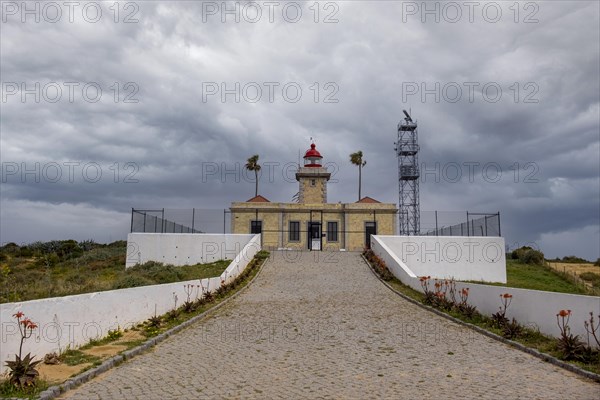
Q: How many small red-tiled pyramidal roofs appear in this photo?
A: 2